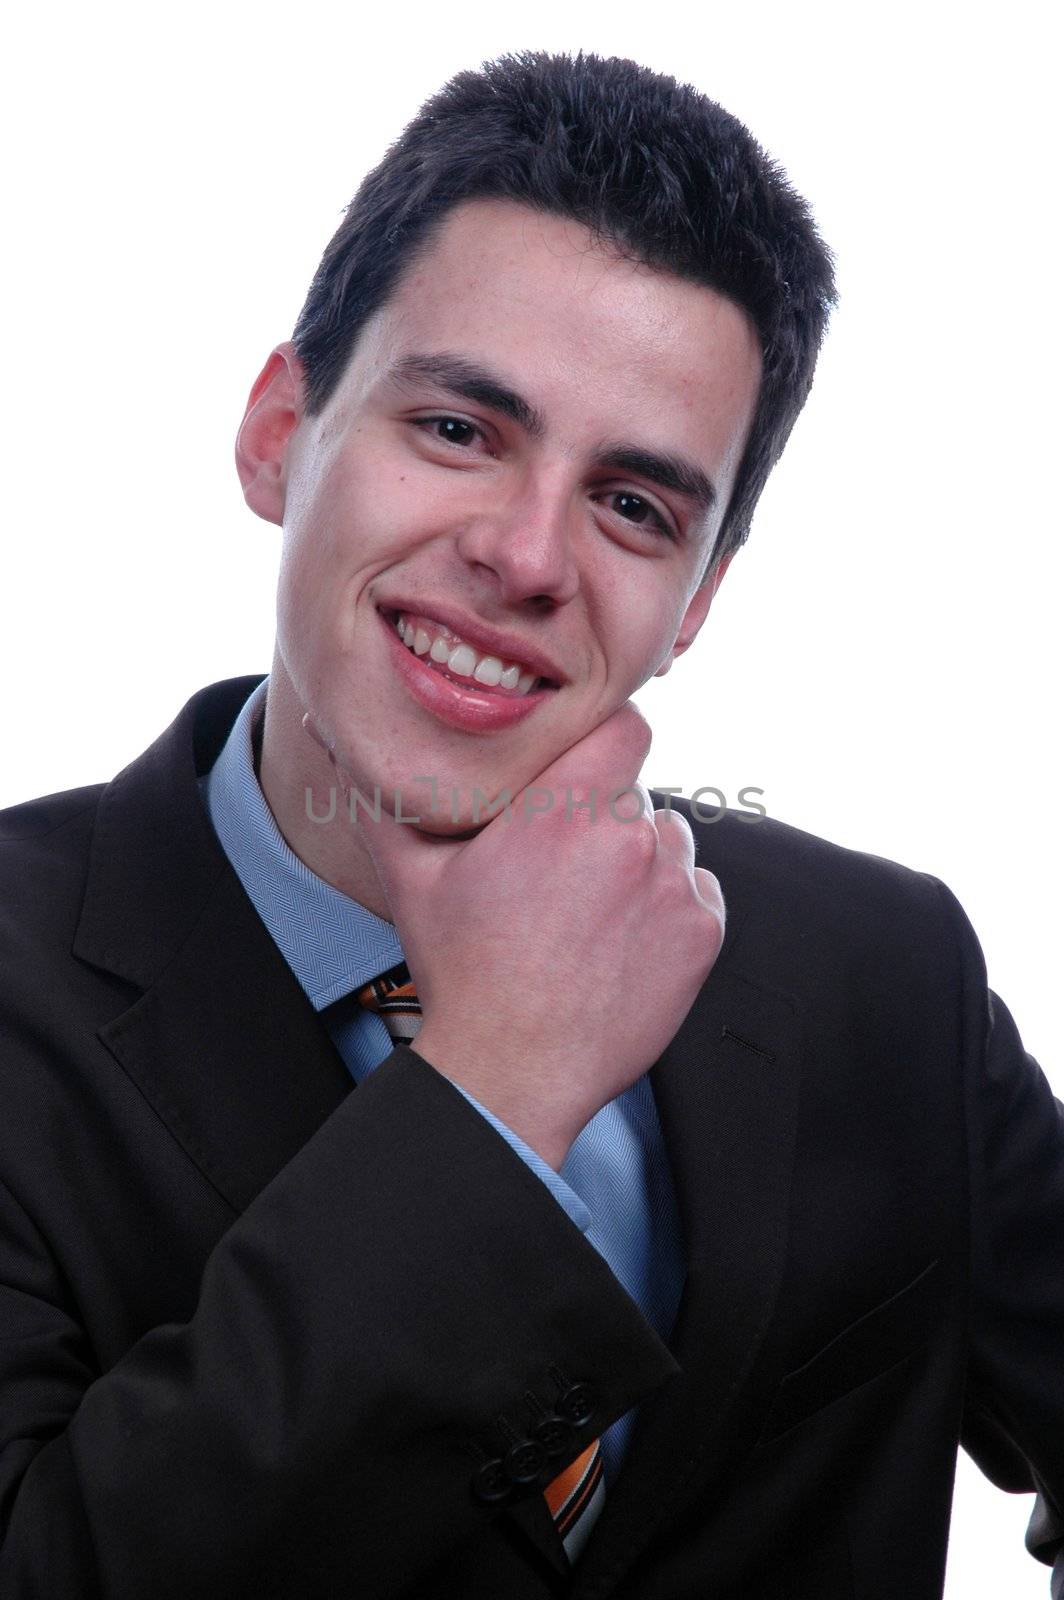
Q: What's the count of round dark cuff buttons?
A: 4